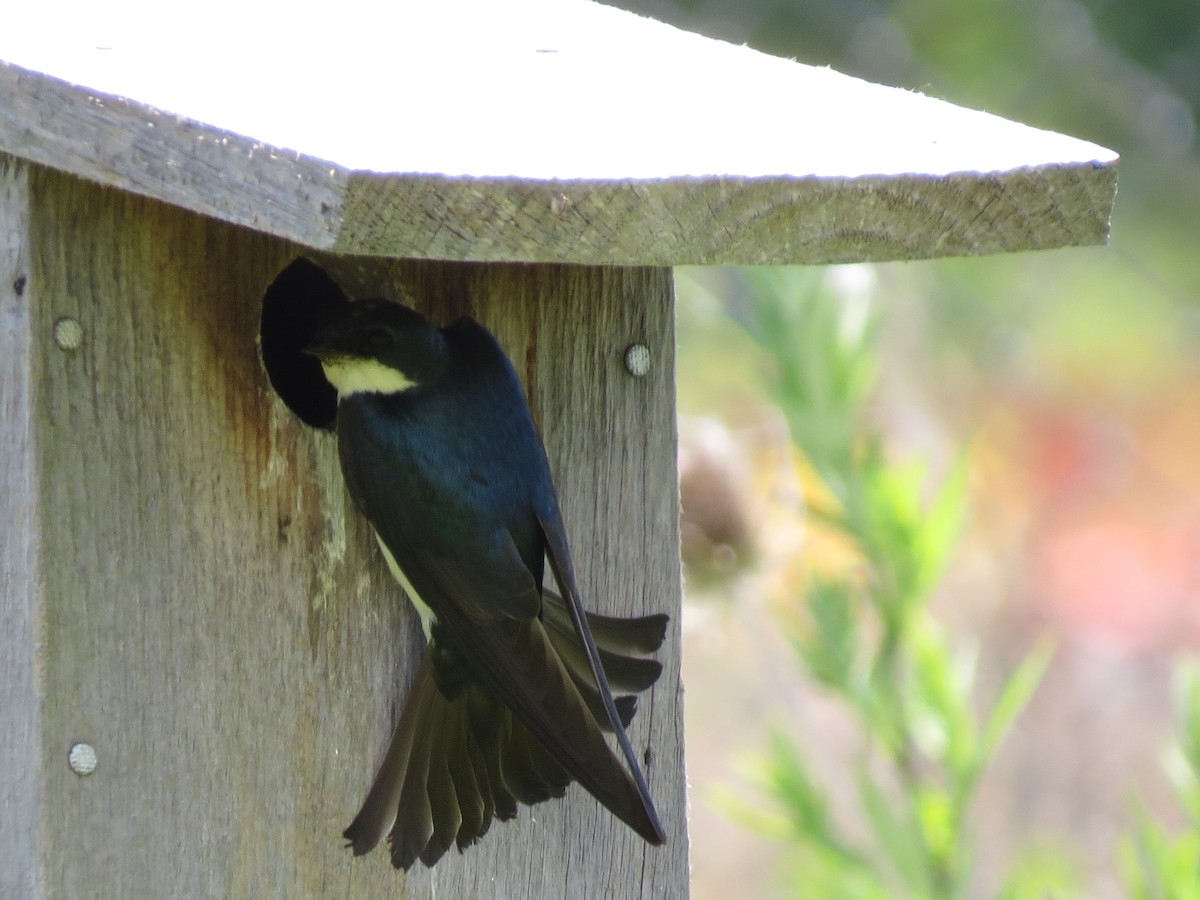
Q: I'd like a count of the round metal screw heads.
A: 3